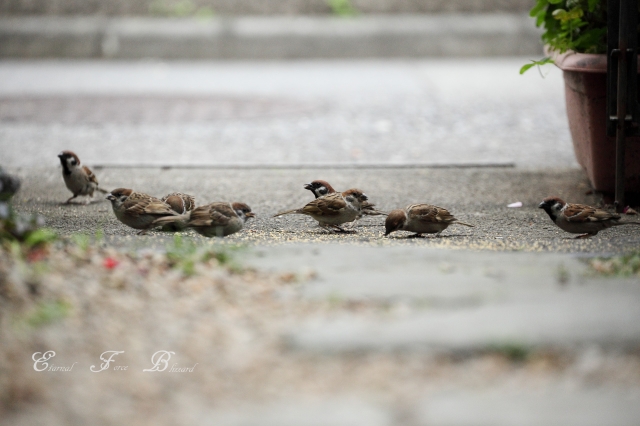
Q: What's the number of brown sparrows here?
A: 8